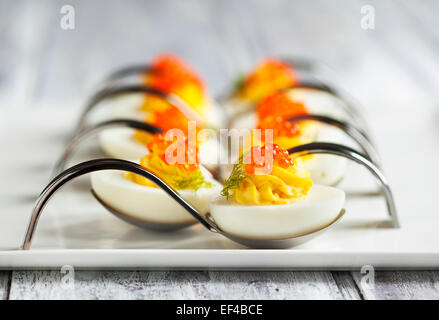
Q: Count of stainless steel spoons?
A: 8